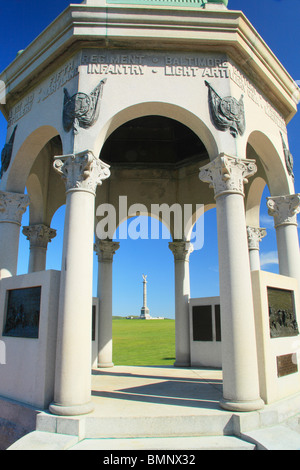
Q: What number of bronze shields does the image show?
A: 4